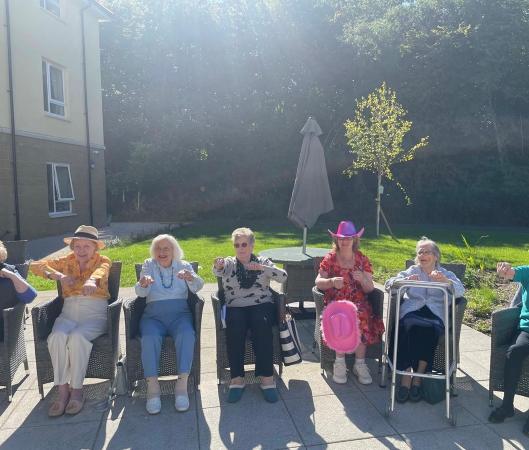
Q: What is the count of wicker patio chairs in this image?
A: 7